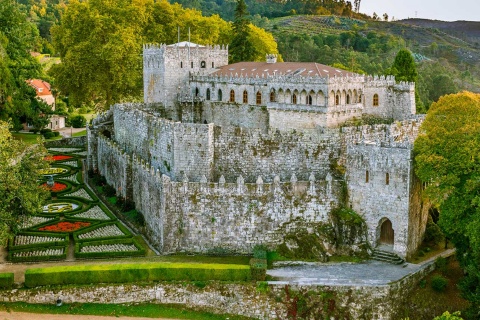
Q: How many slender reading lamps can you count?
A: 0